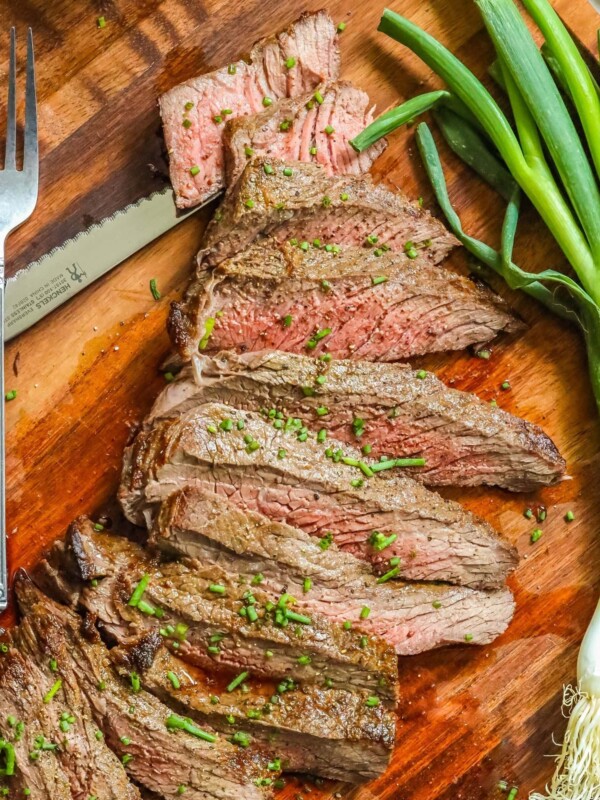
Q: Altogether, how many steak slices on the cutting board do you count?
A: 11